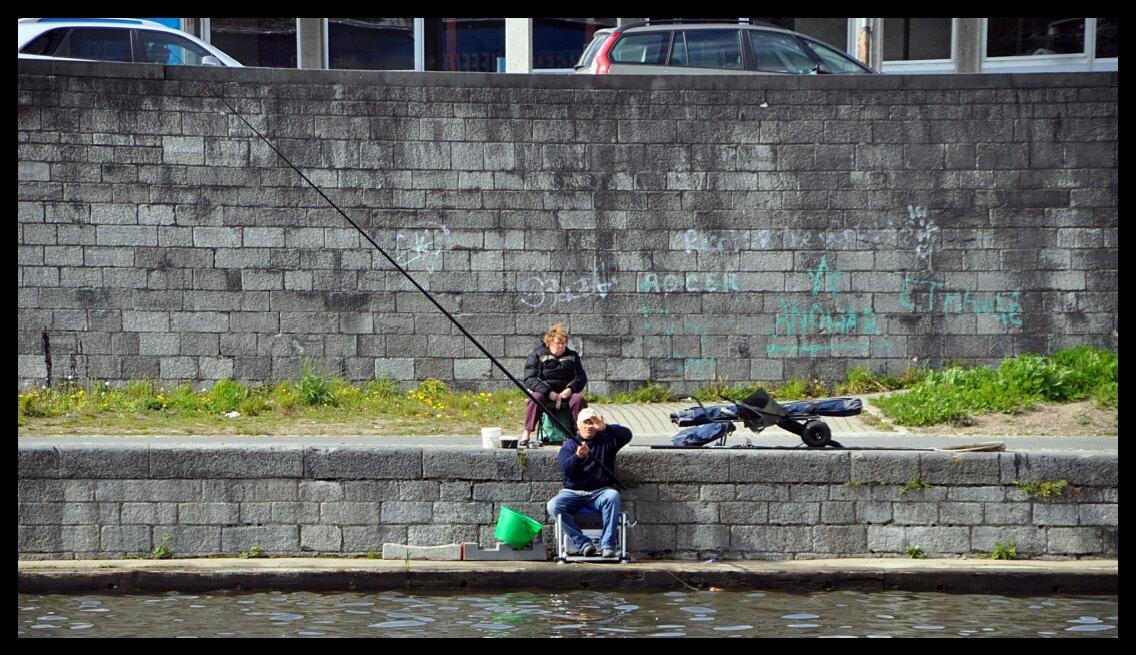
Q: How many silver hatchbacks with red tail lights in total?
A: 1